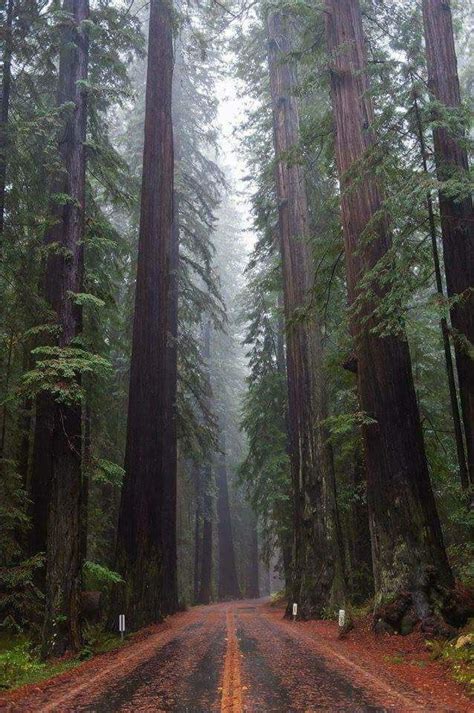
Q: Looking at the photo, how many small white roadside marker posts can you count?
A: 3